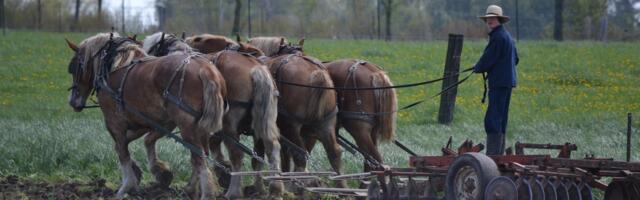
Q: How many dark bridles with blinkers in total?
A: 1